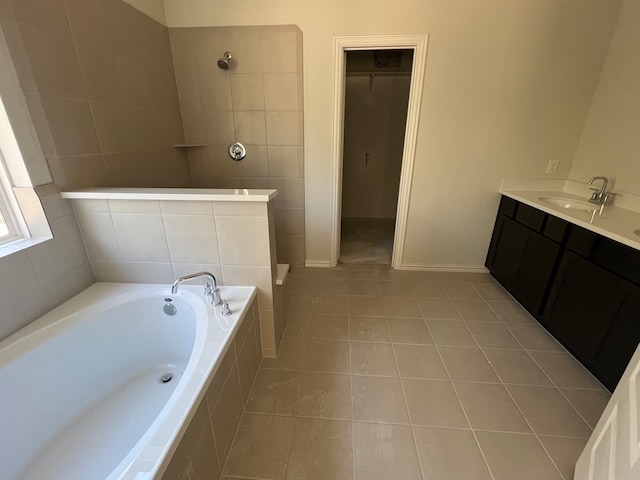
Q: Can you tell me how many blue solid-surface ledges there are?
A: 0